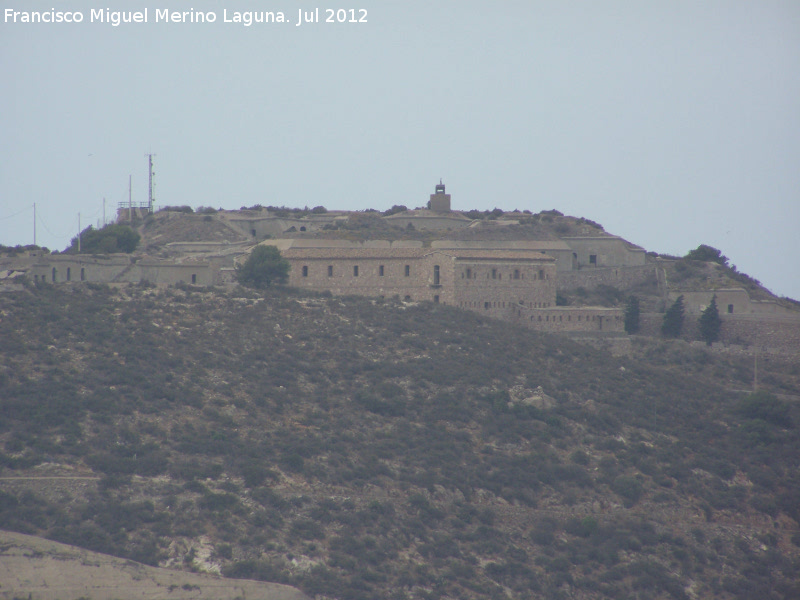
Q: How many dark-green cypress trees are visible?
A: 3